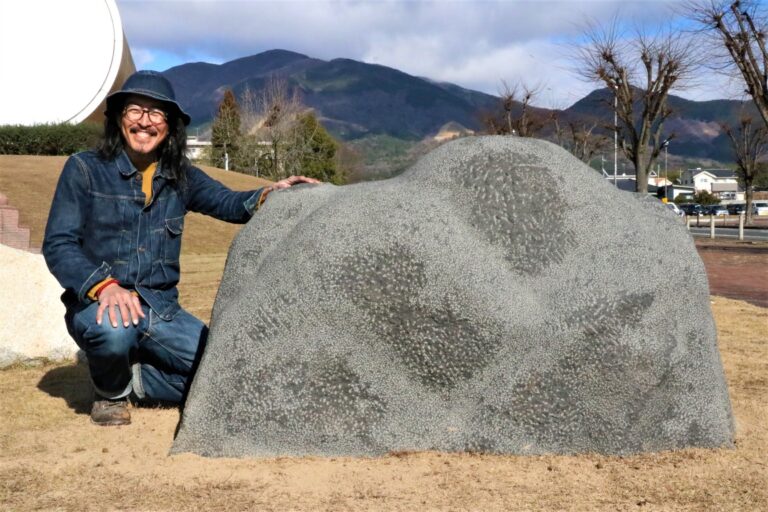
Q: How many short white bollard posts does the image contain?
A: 3